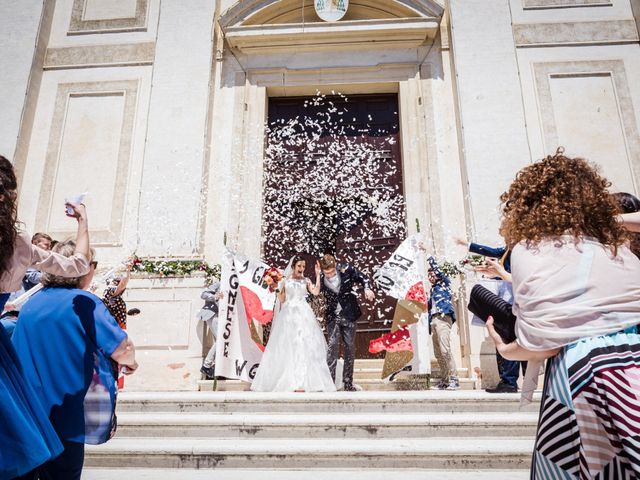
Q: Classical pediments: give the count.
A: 1